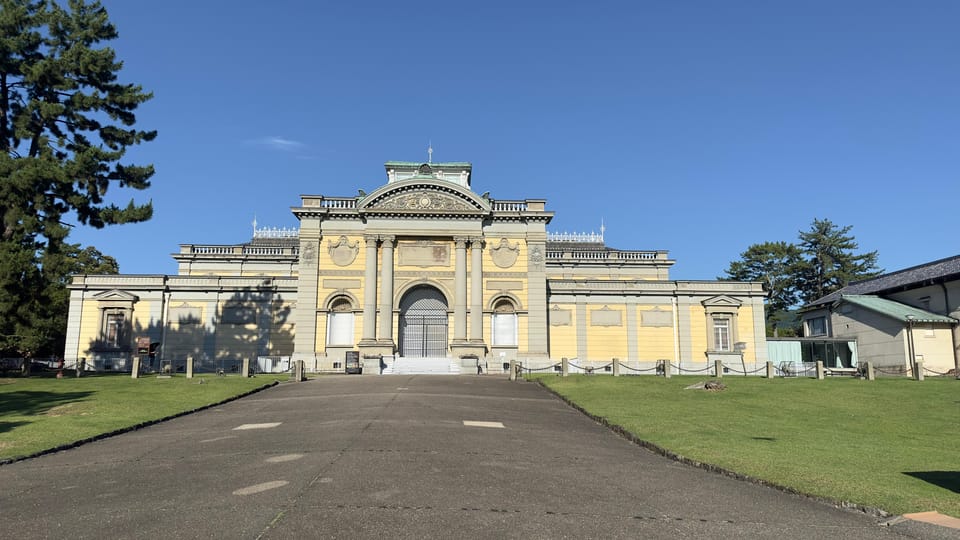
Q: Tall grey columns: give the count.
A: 4